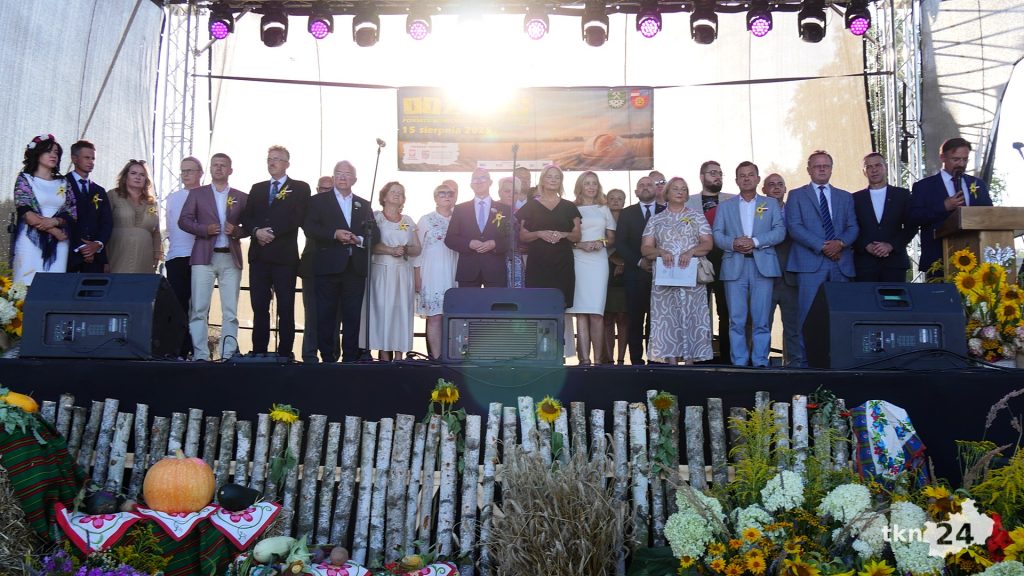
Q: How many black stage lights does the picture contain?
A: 5